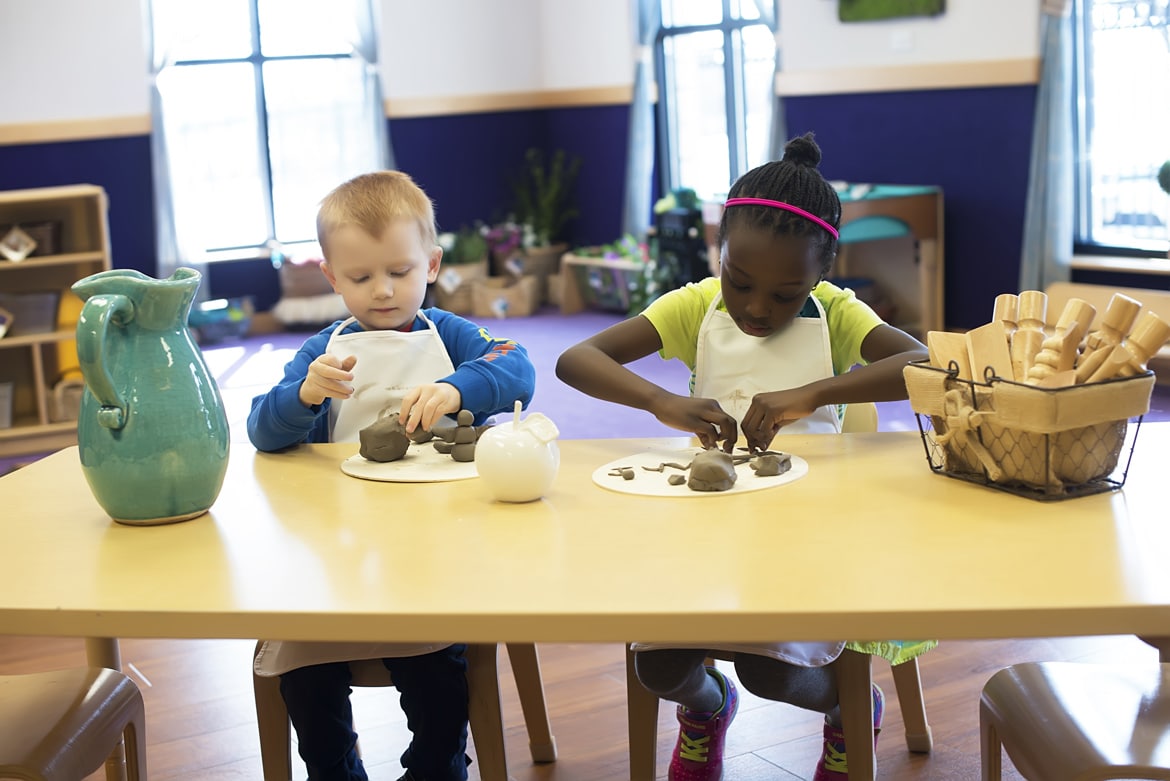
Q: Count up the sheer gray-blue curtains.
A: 5